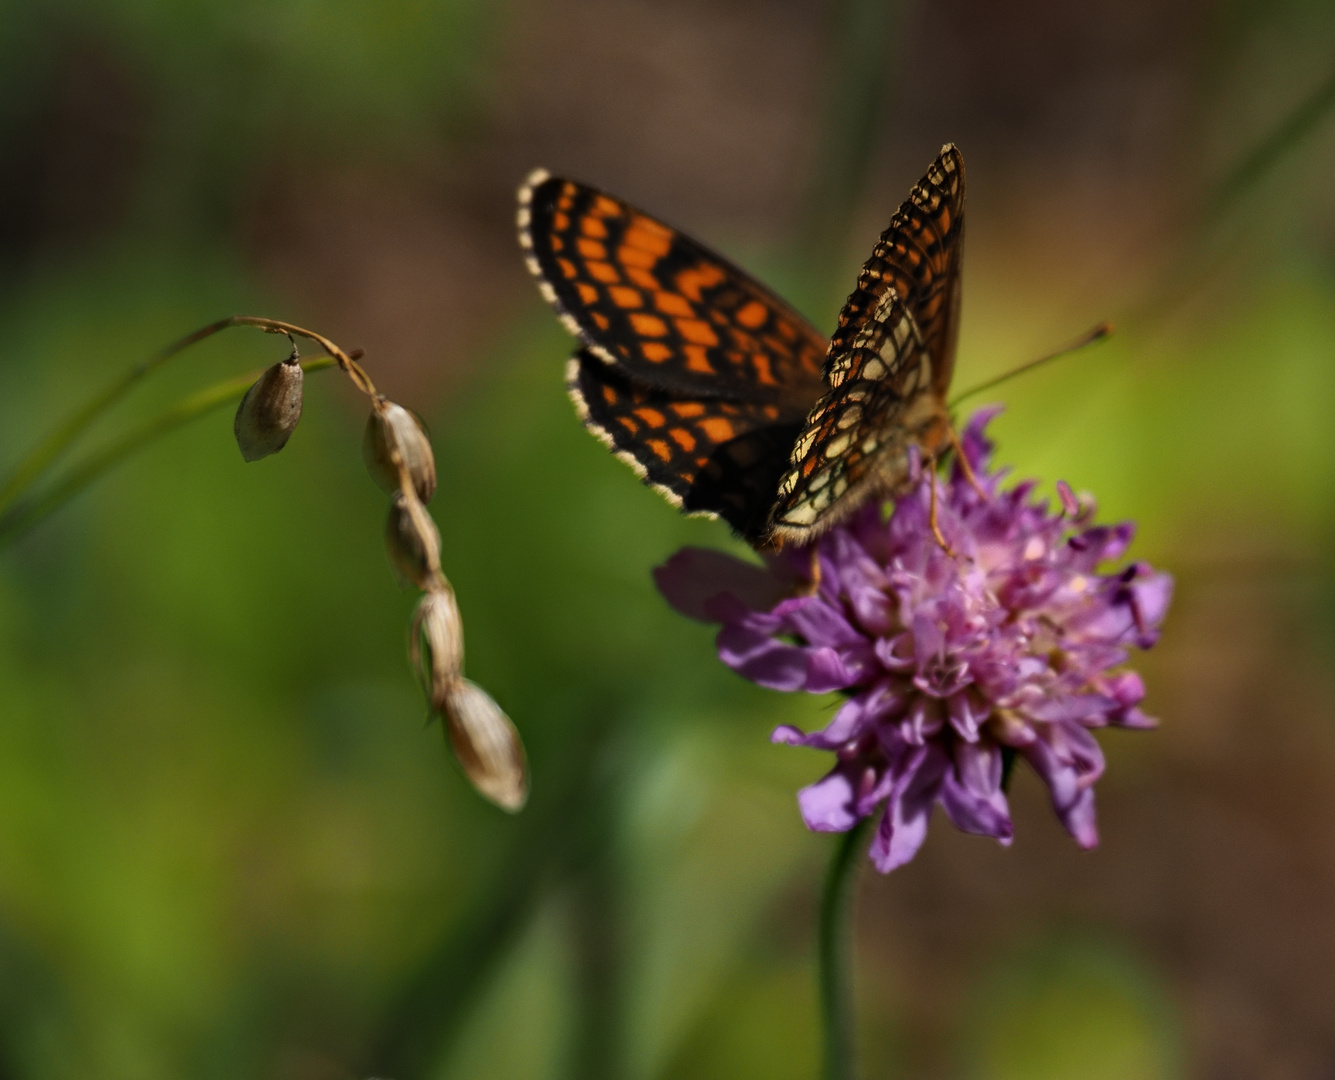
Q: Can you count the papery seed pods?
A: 5